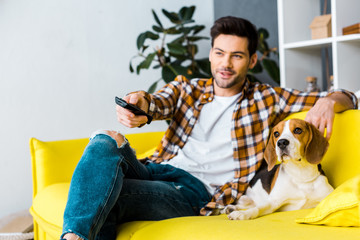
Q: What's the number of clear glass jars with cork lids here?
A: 2